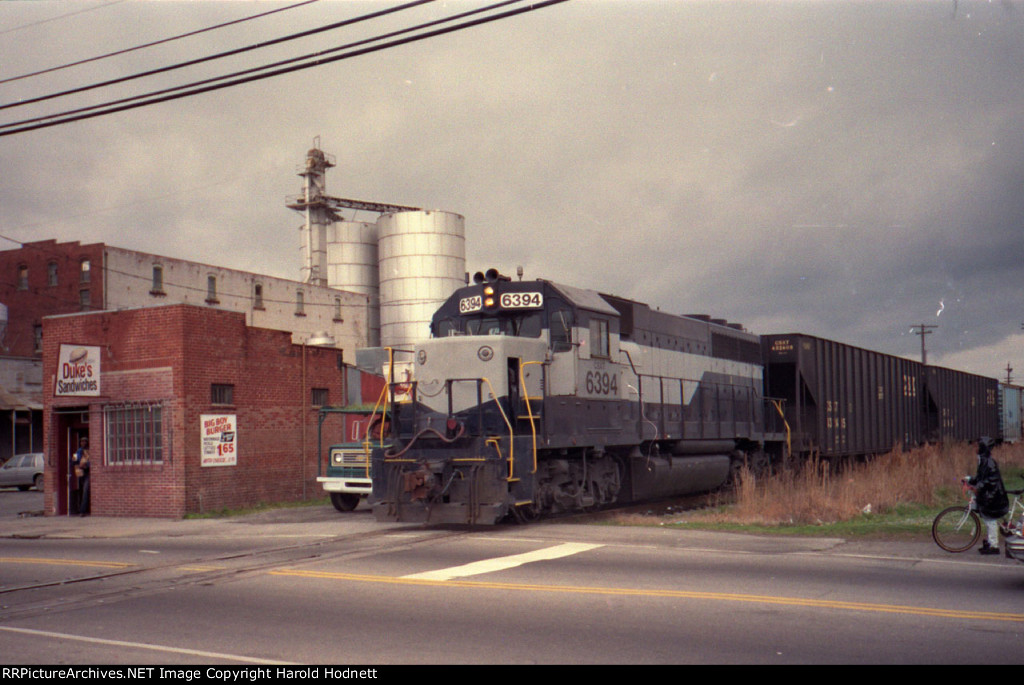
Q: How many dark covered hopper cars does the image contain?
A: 2